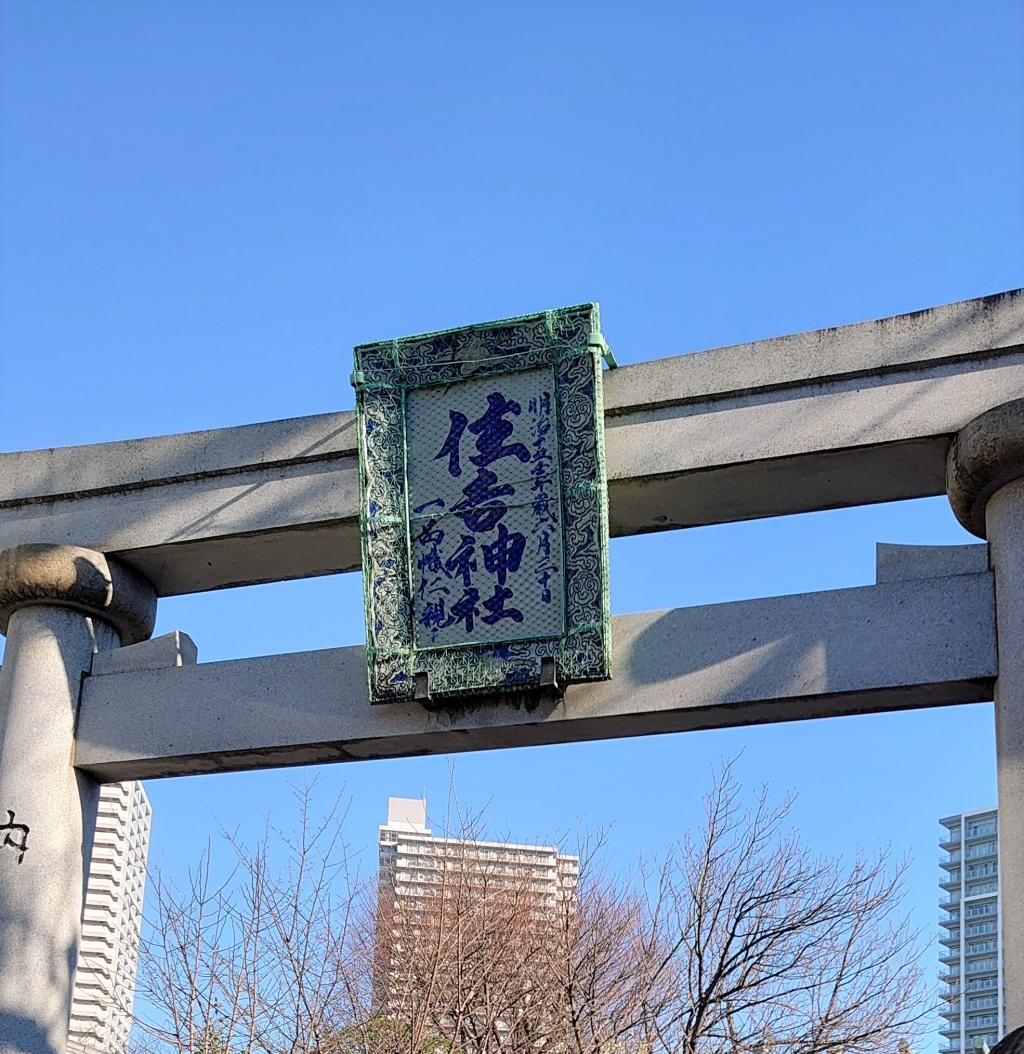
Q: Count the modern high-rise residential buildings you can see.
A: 3